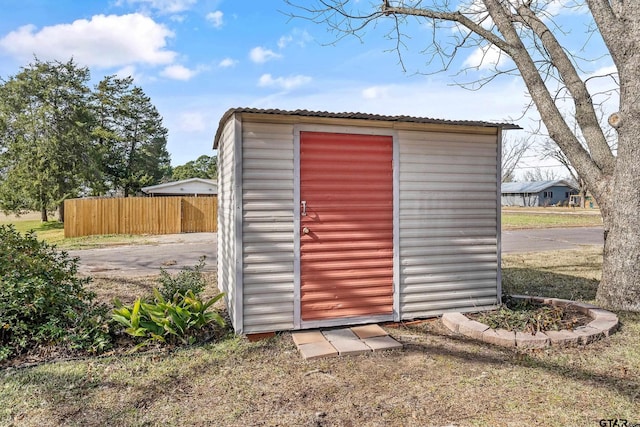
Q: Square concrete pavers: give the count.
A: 6